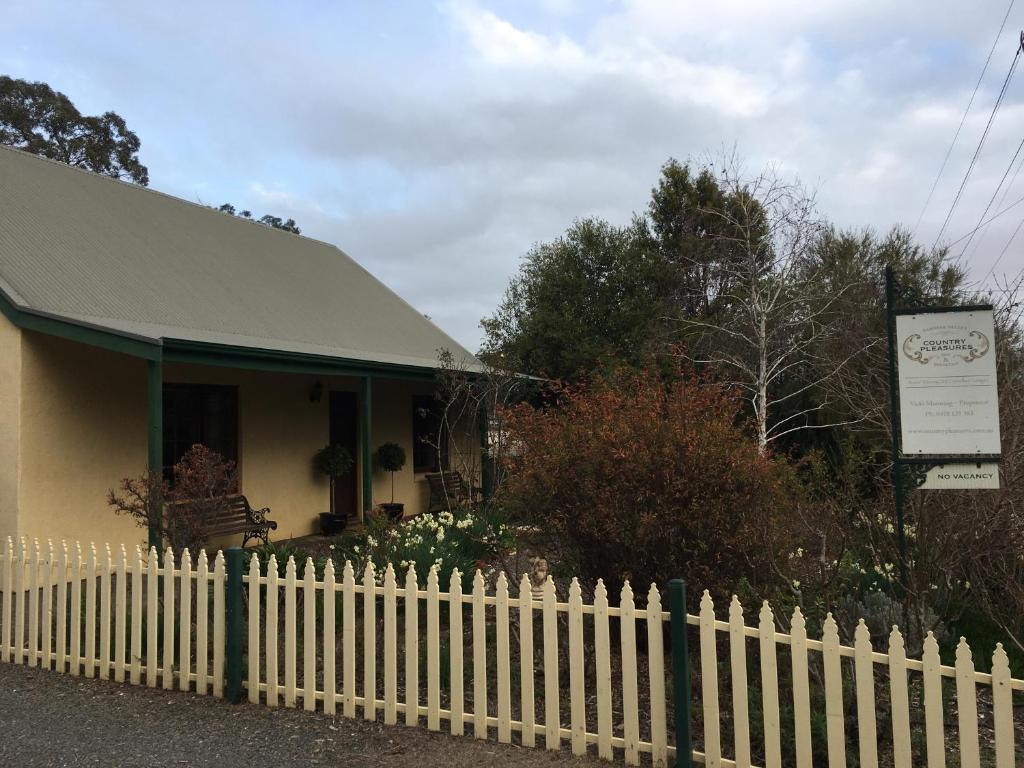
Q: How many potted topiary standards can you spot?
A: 2